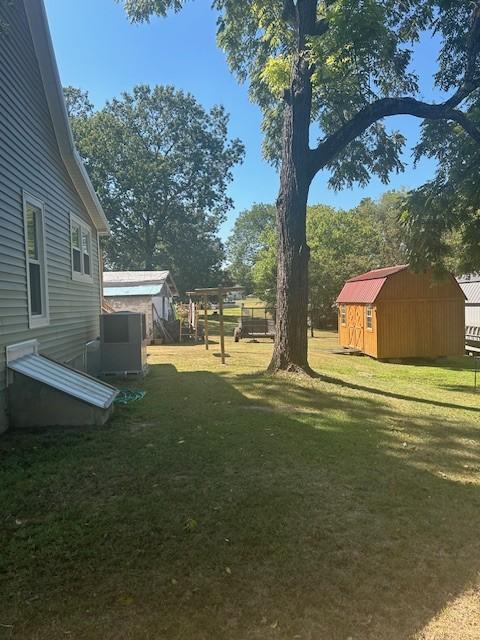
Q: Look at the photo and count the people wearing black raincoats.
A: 0